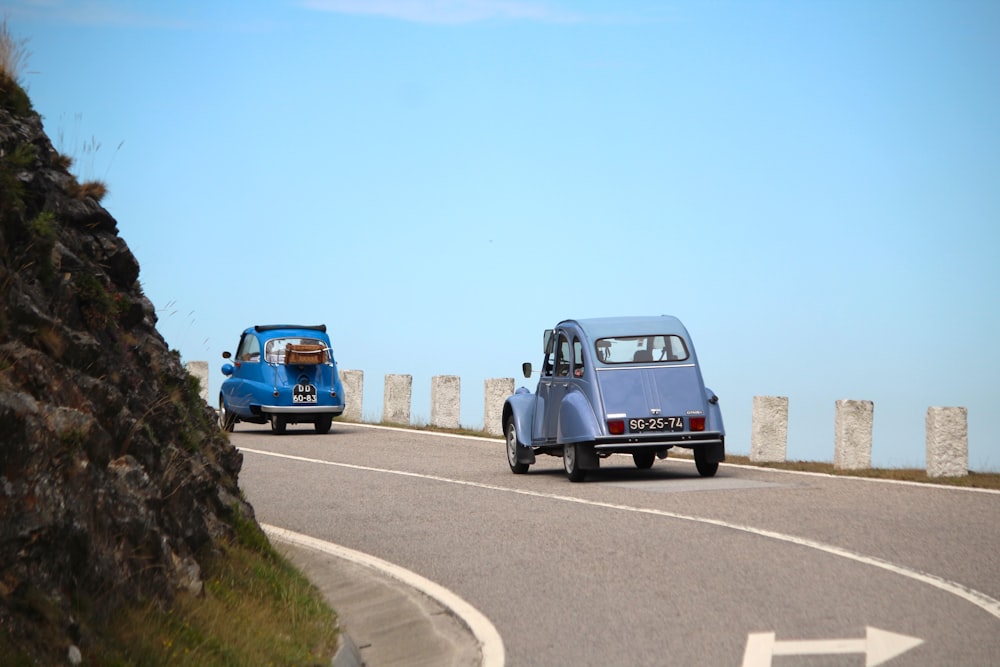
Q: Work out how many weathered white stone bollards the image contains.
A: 8